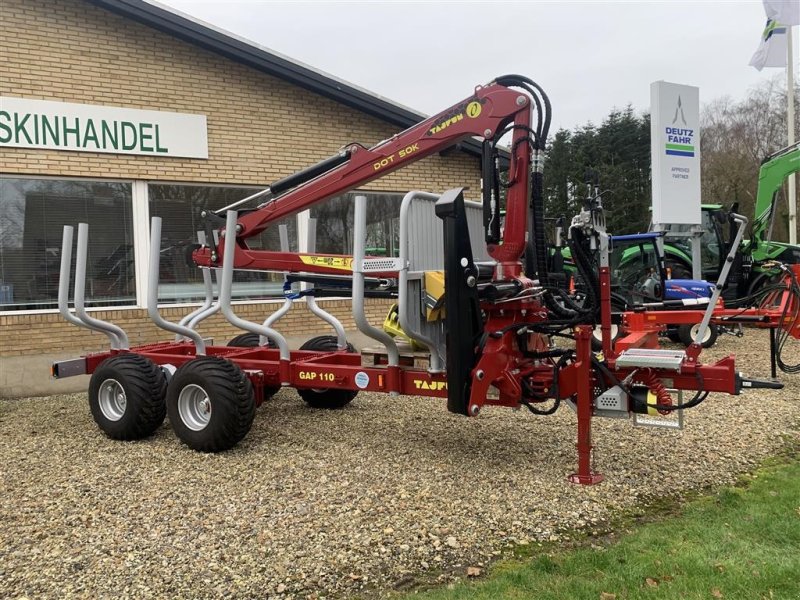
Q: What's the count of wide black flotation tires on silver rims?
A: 4